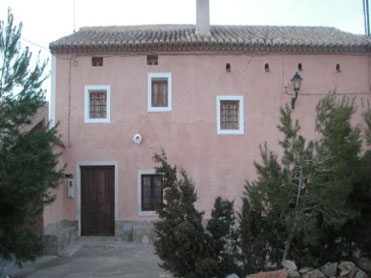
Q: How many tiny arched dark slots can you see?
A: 4